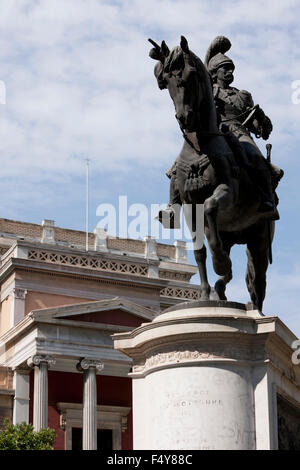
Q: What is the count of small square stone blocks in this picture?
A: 4